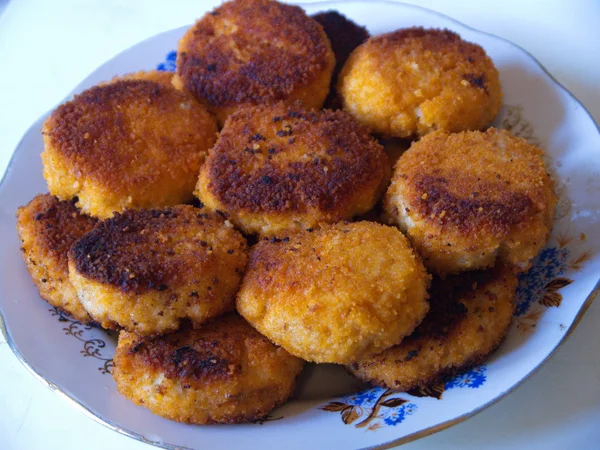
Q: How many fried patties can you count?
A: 11